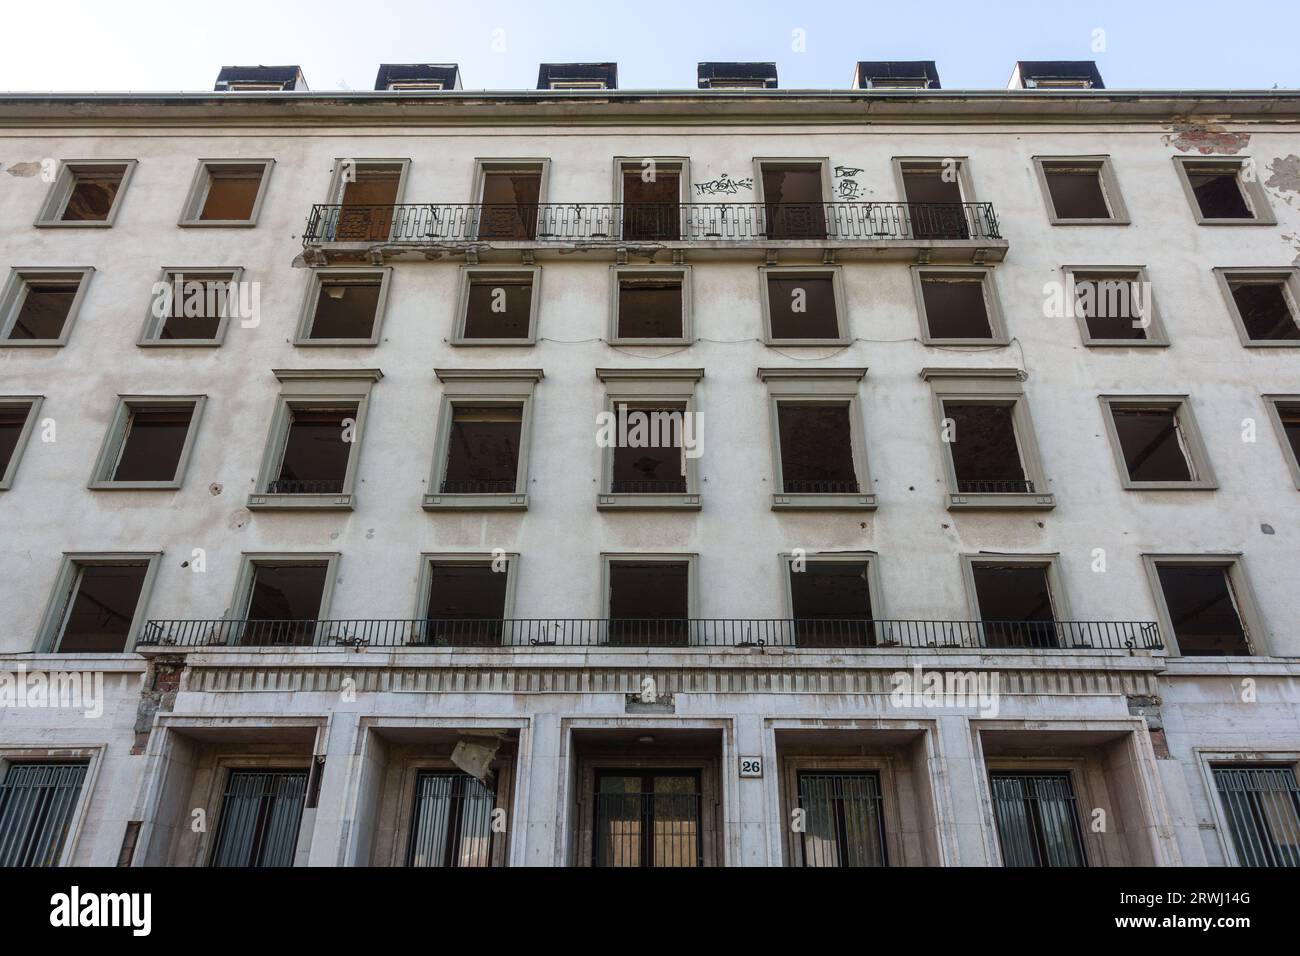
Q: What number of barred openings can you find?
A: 7